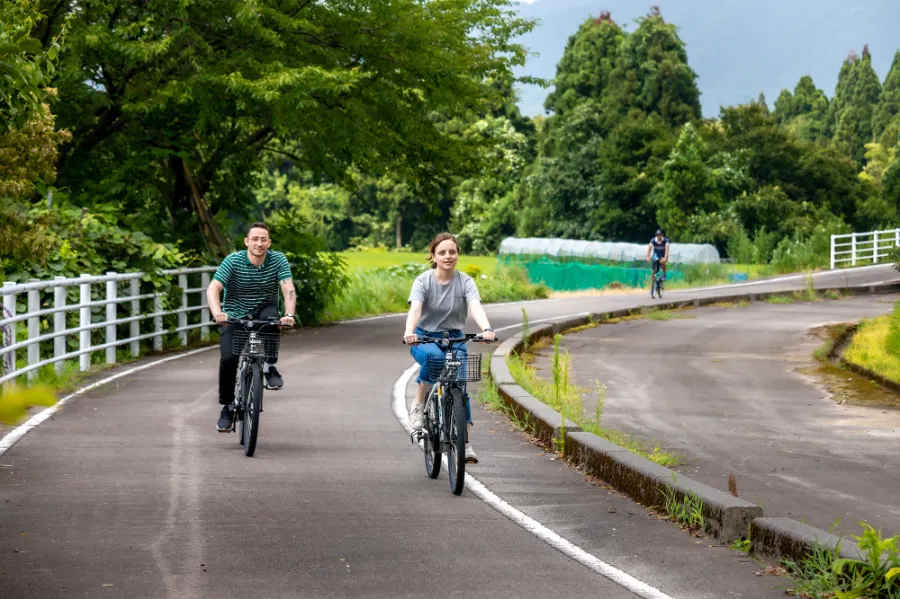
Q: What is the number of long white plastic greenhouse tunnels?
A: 1